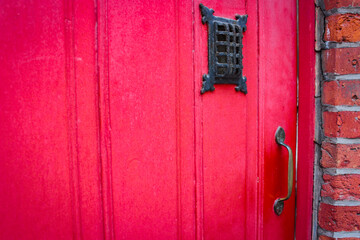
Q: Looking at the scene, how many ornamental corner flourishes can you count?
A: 4